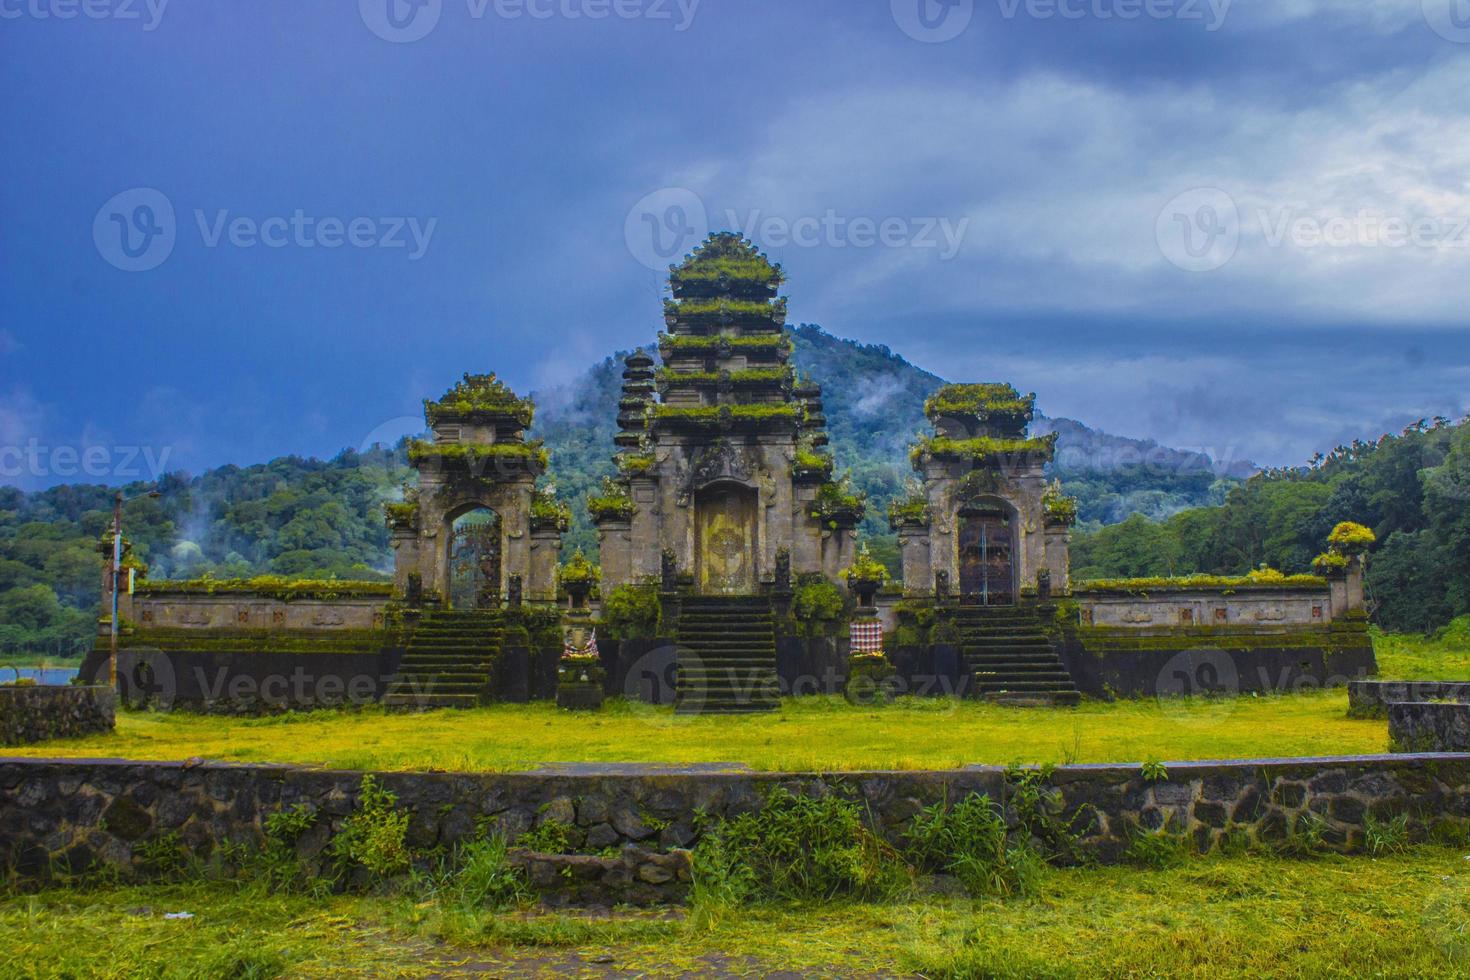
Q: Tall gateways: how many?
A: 3